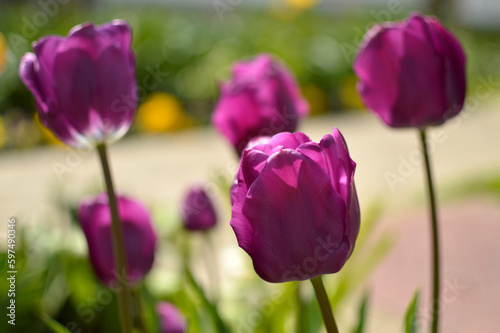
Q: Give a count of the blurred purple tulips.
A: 4